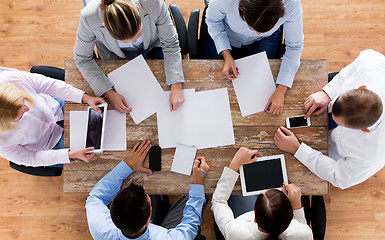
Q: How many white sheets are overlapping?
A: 3